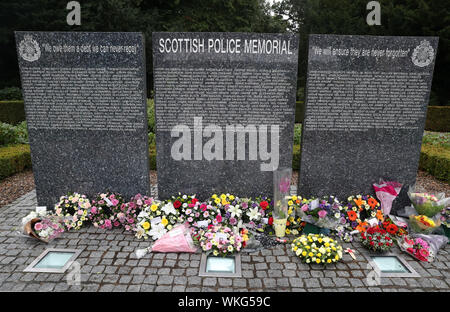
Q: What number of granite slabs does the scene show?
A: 3